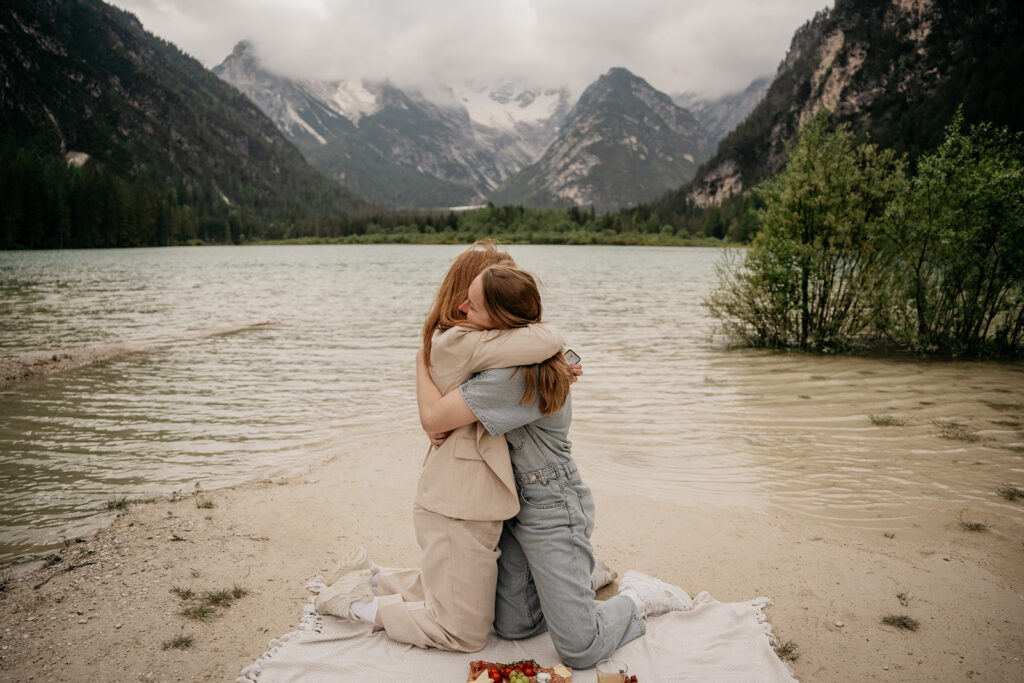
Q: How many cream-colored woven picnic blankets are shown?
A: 1